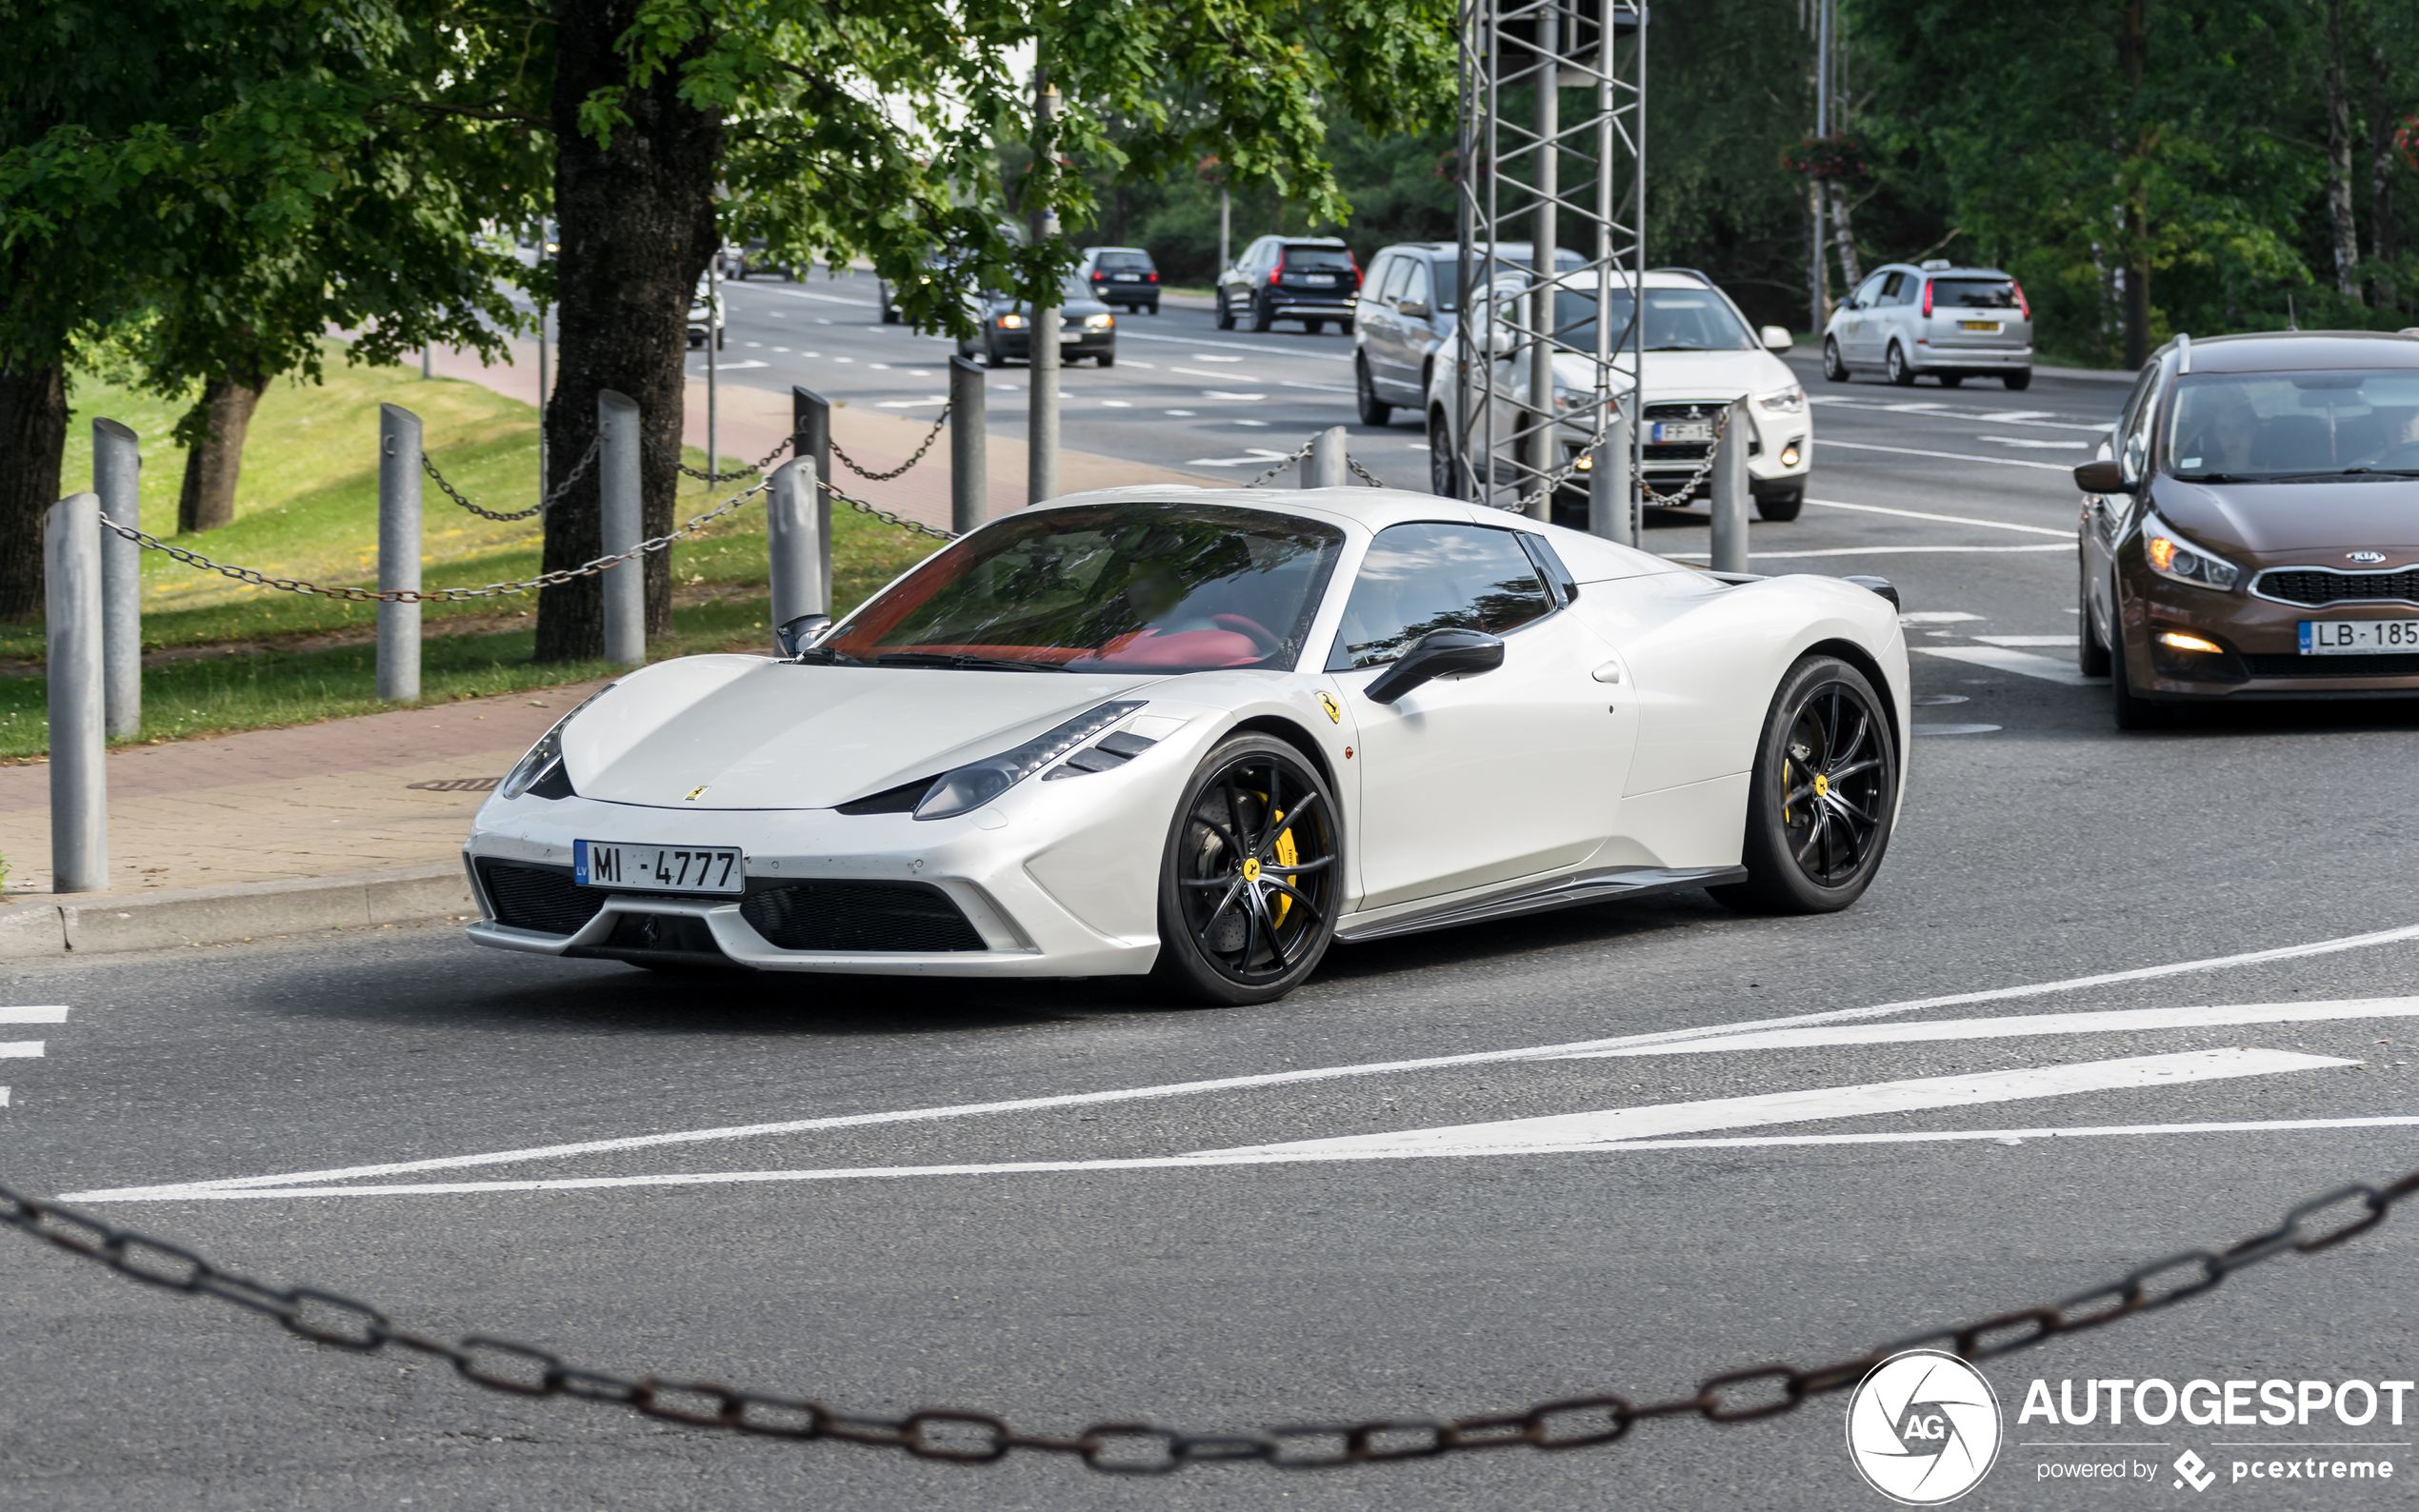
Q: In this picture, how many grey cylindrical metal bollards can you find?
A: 10